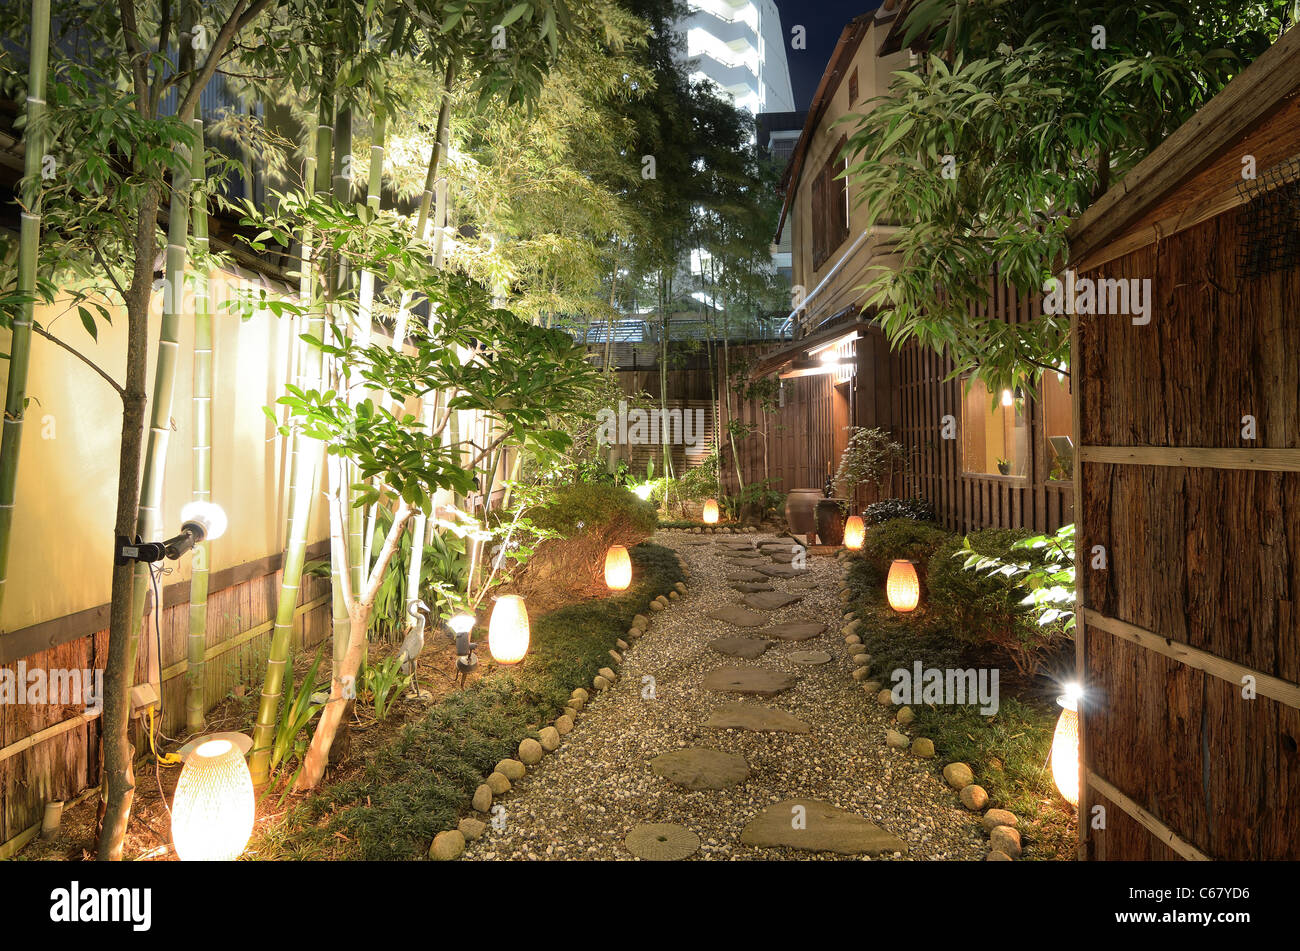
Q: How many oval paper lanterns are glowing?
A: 7